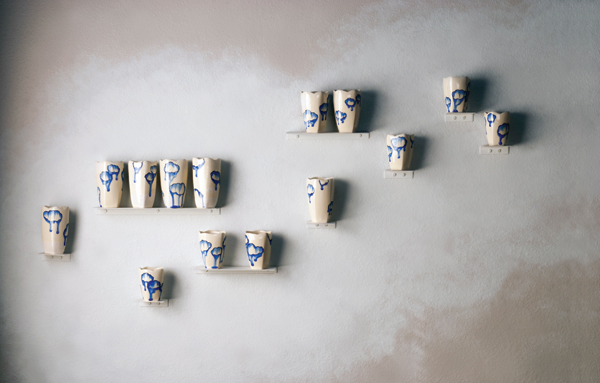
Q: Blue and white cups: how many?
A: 14